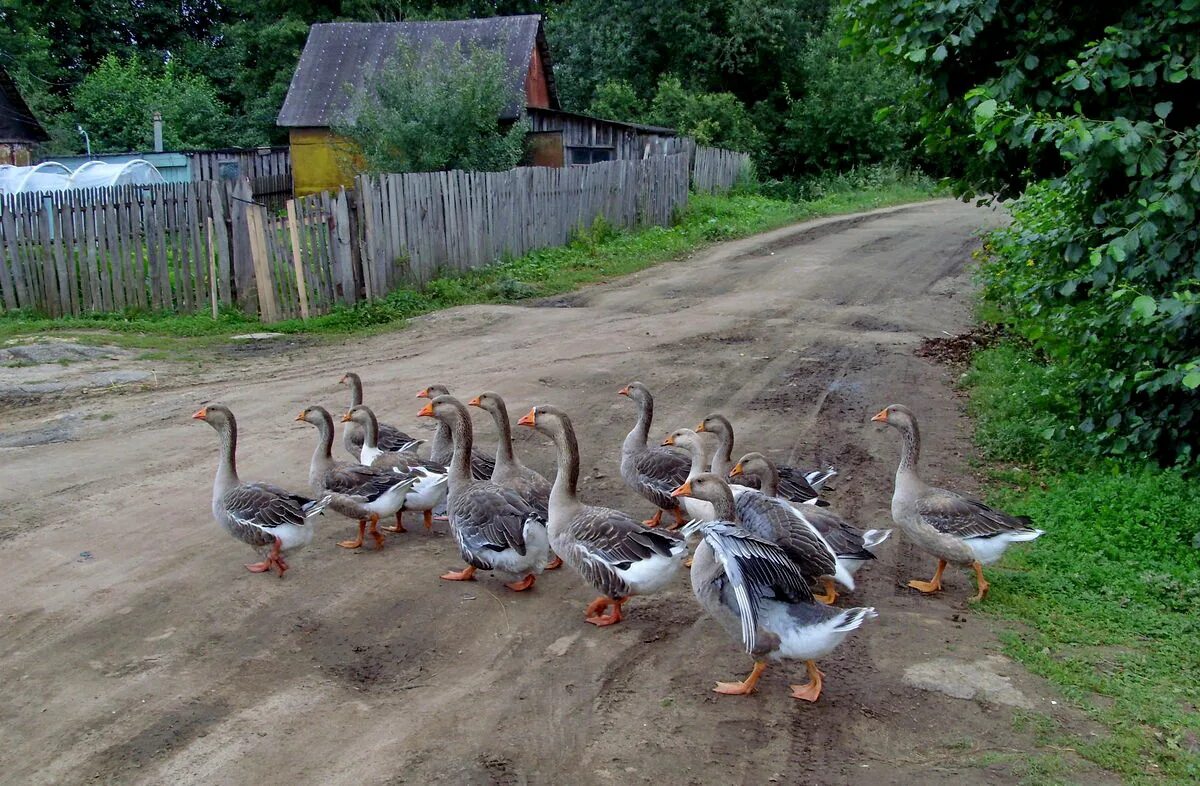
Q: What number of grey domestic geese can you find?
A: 14